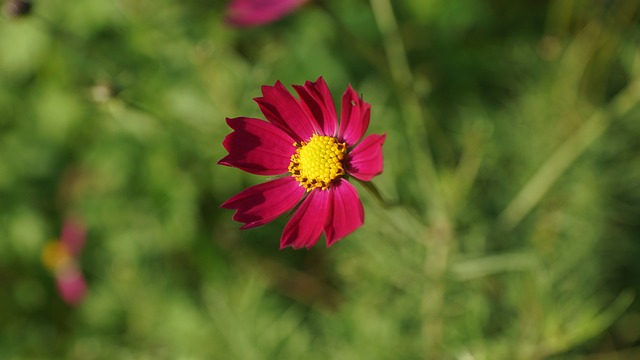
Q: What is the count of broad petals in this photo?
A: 8